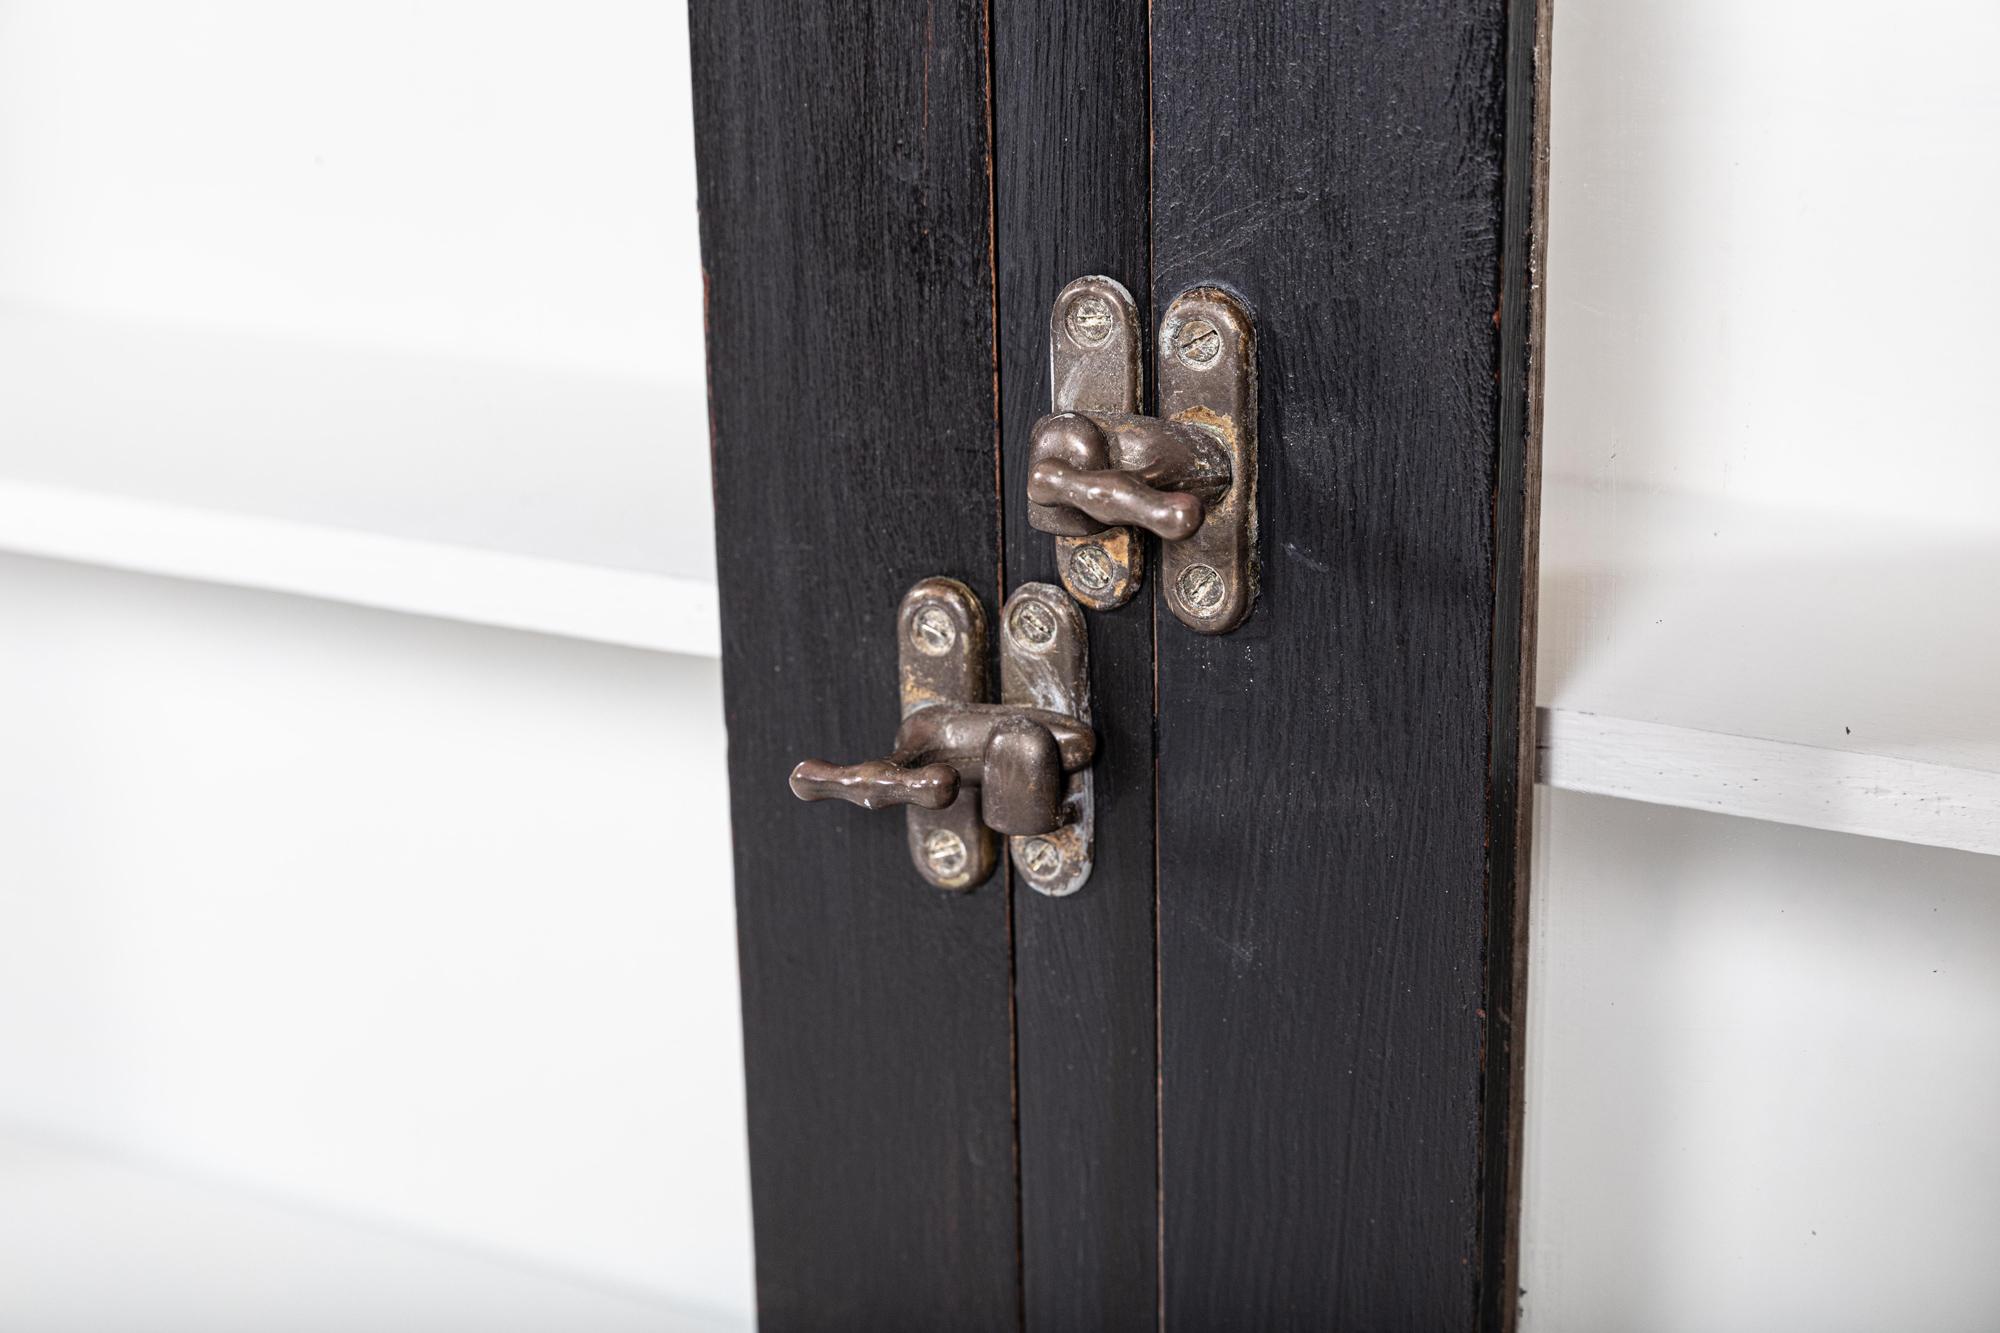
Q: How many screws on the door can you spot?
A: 8